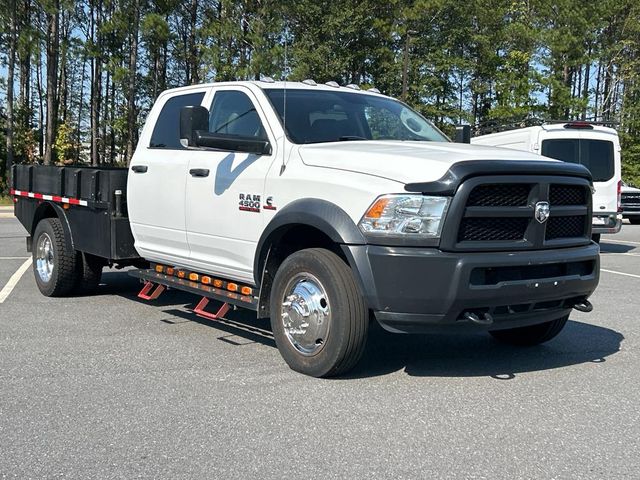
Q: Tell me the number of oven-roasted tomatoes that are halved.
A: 0